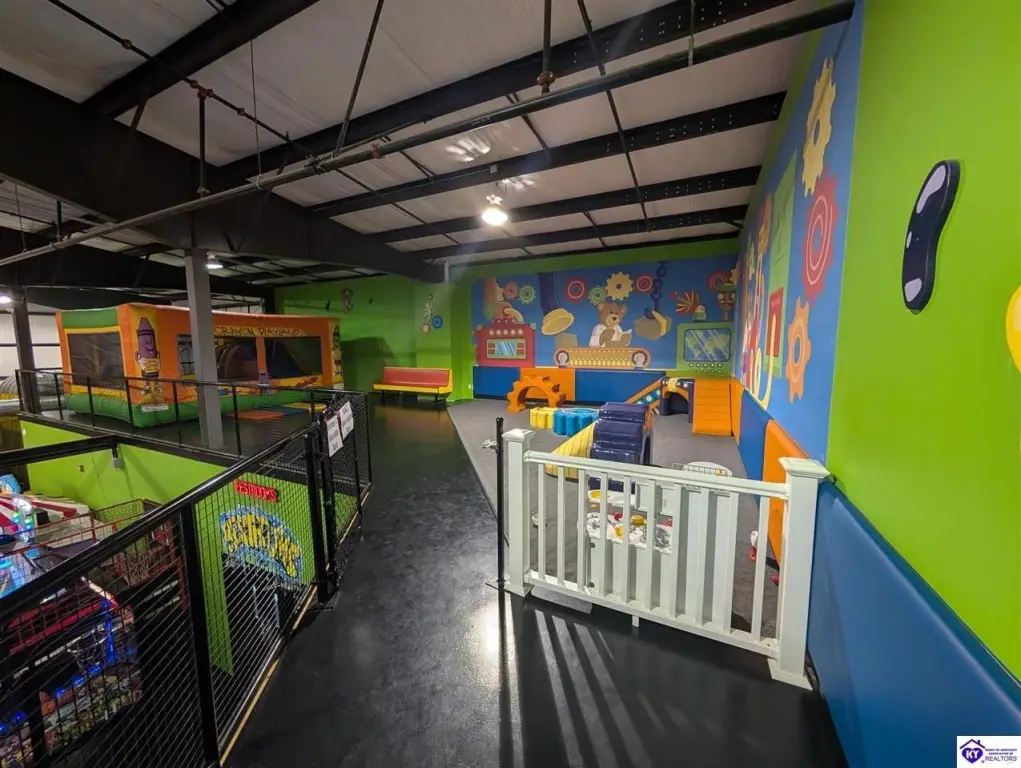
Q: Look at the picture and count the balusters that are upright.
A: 10